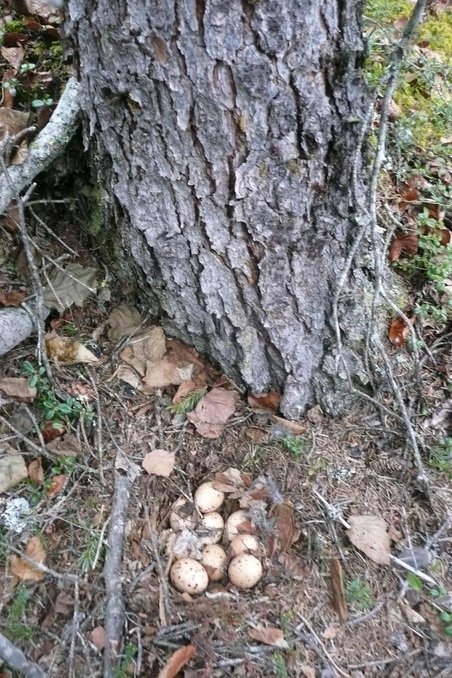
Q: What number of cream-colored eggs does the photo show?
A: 8